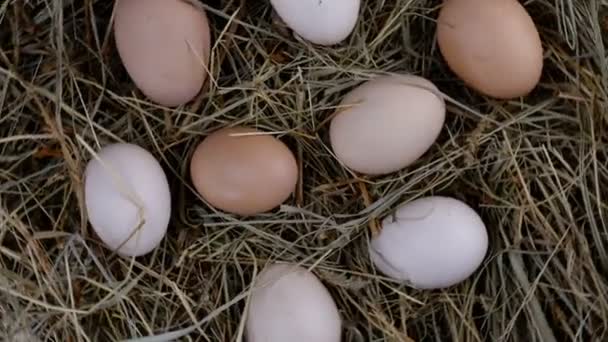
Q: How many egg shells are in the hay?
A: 8